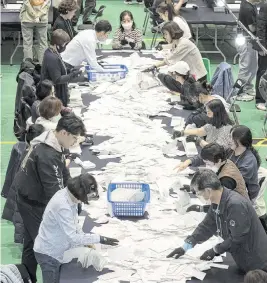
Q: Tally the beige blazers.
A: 1